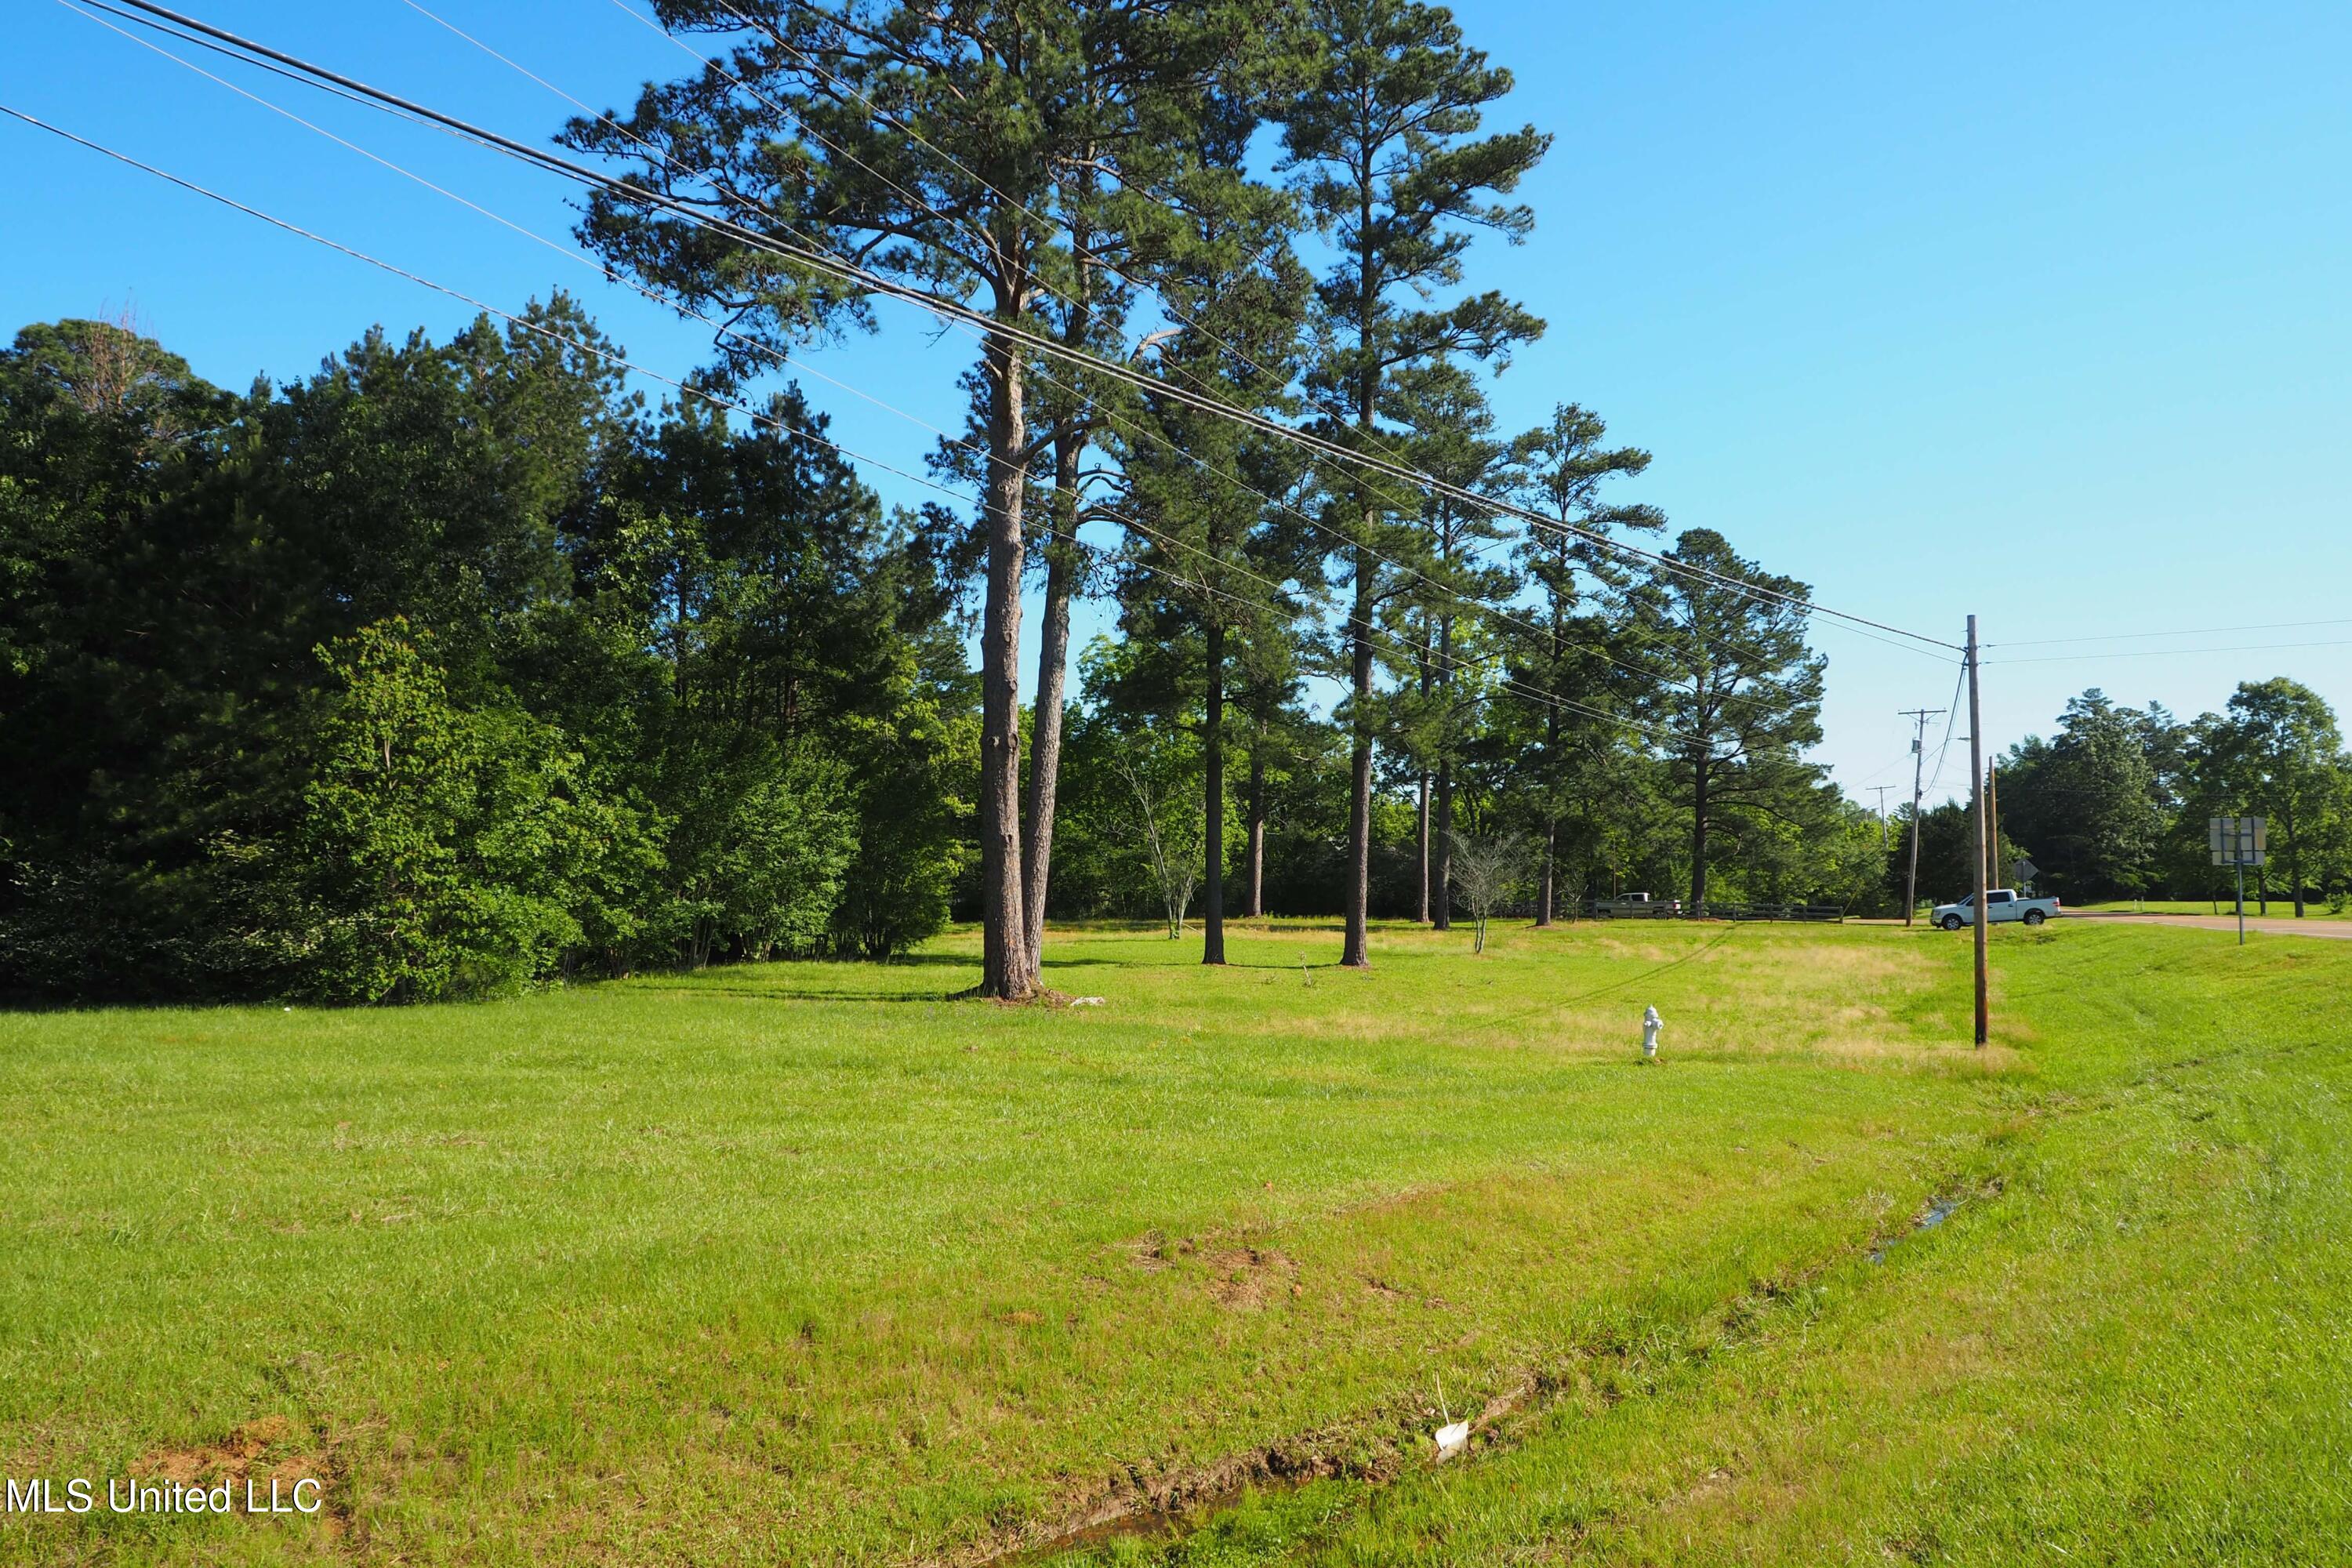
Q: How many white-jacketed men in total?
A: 0